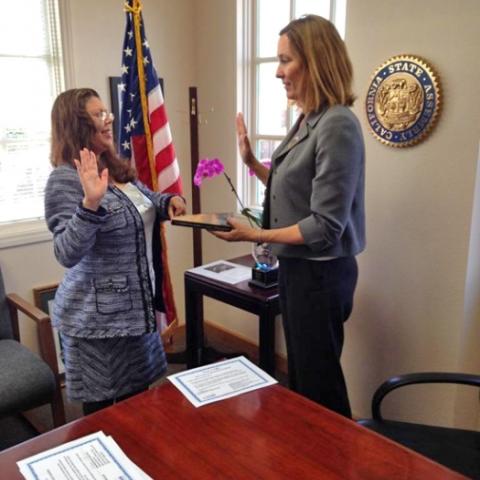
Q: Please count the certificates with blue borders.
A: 2